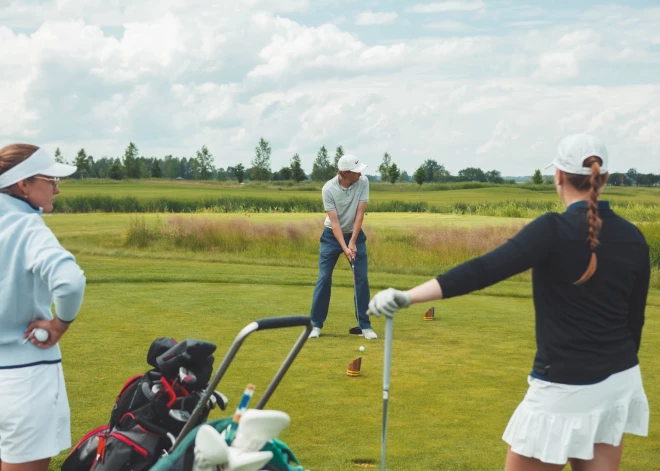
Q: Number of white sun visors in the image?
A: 1